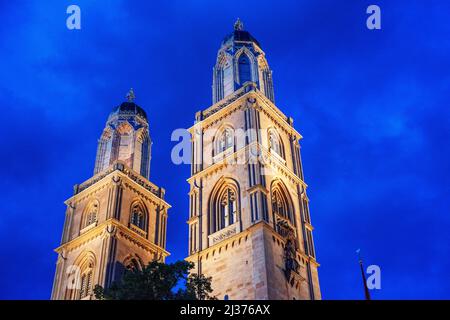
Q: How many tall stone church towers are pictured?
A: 2